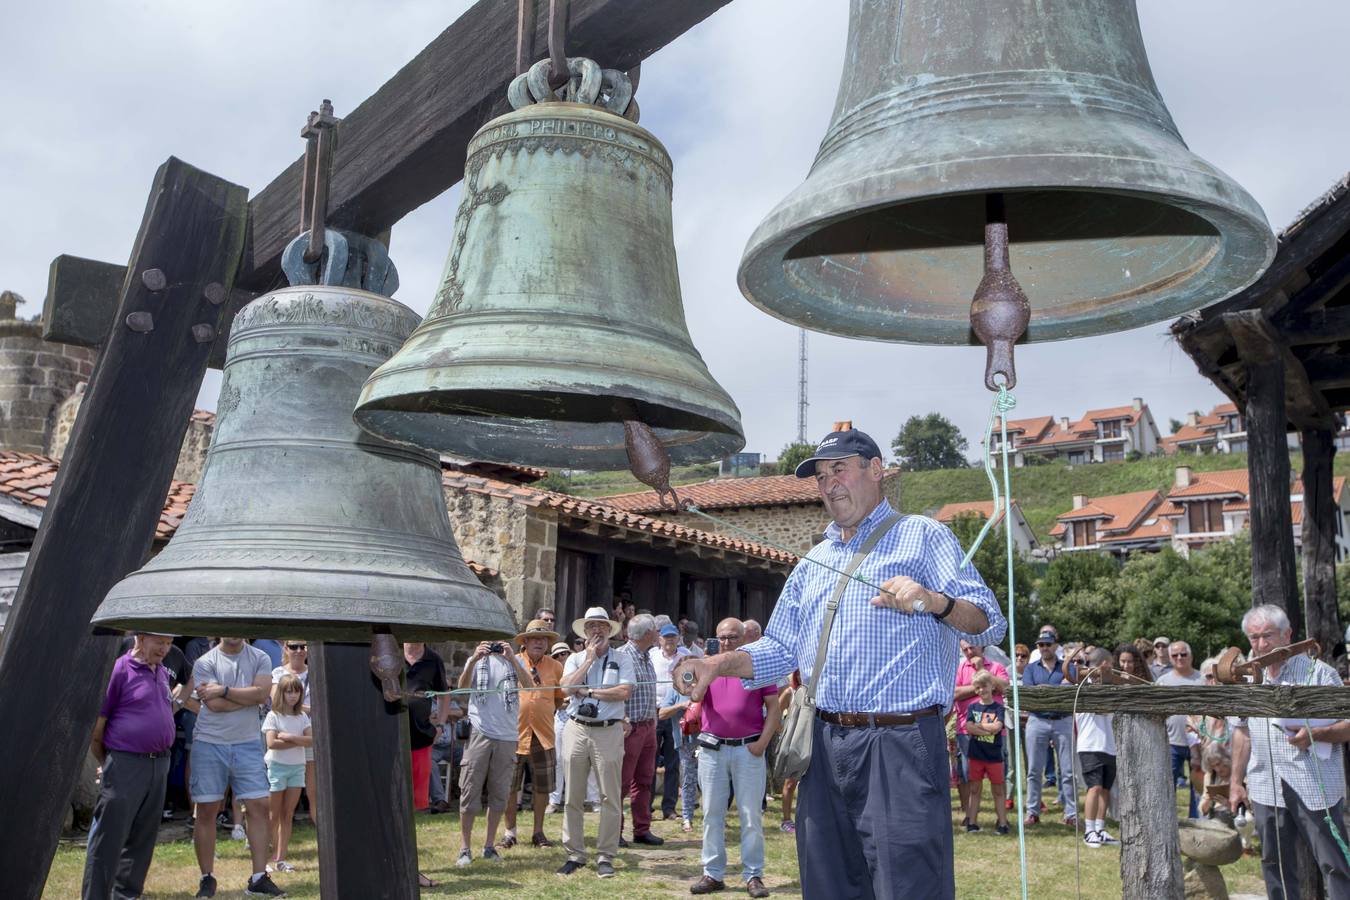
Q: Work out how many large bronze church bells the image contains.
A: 3